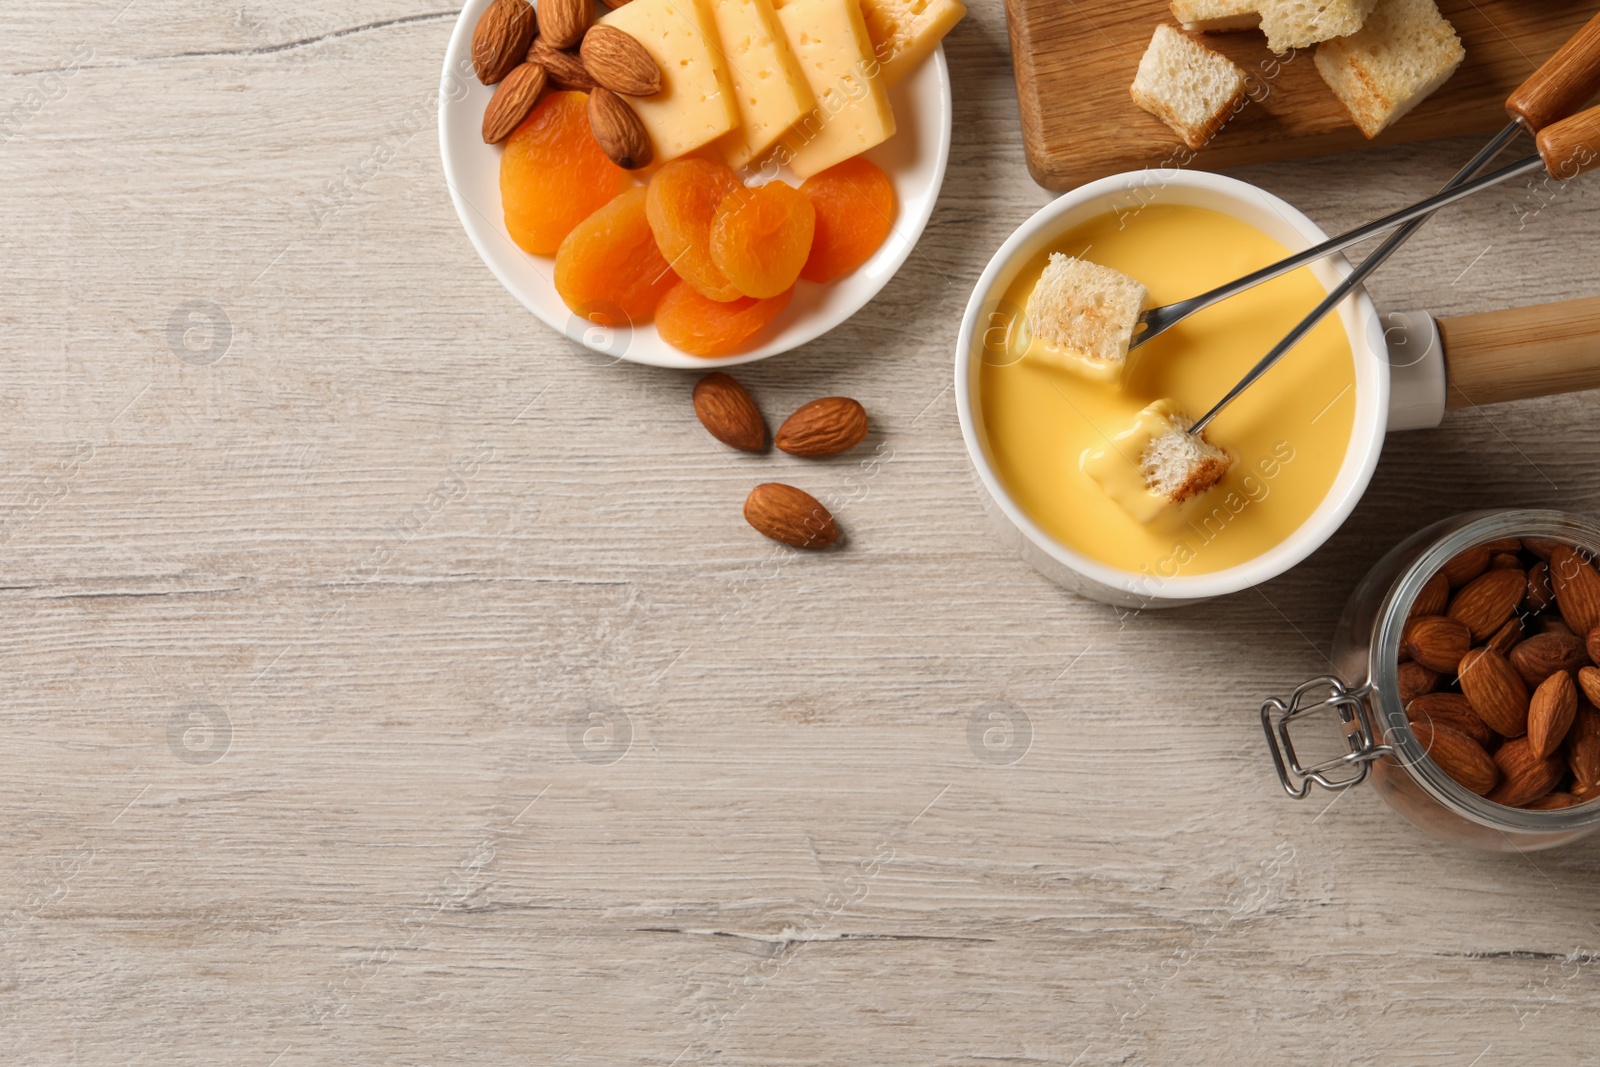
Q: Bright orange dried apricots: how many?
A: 6